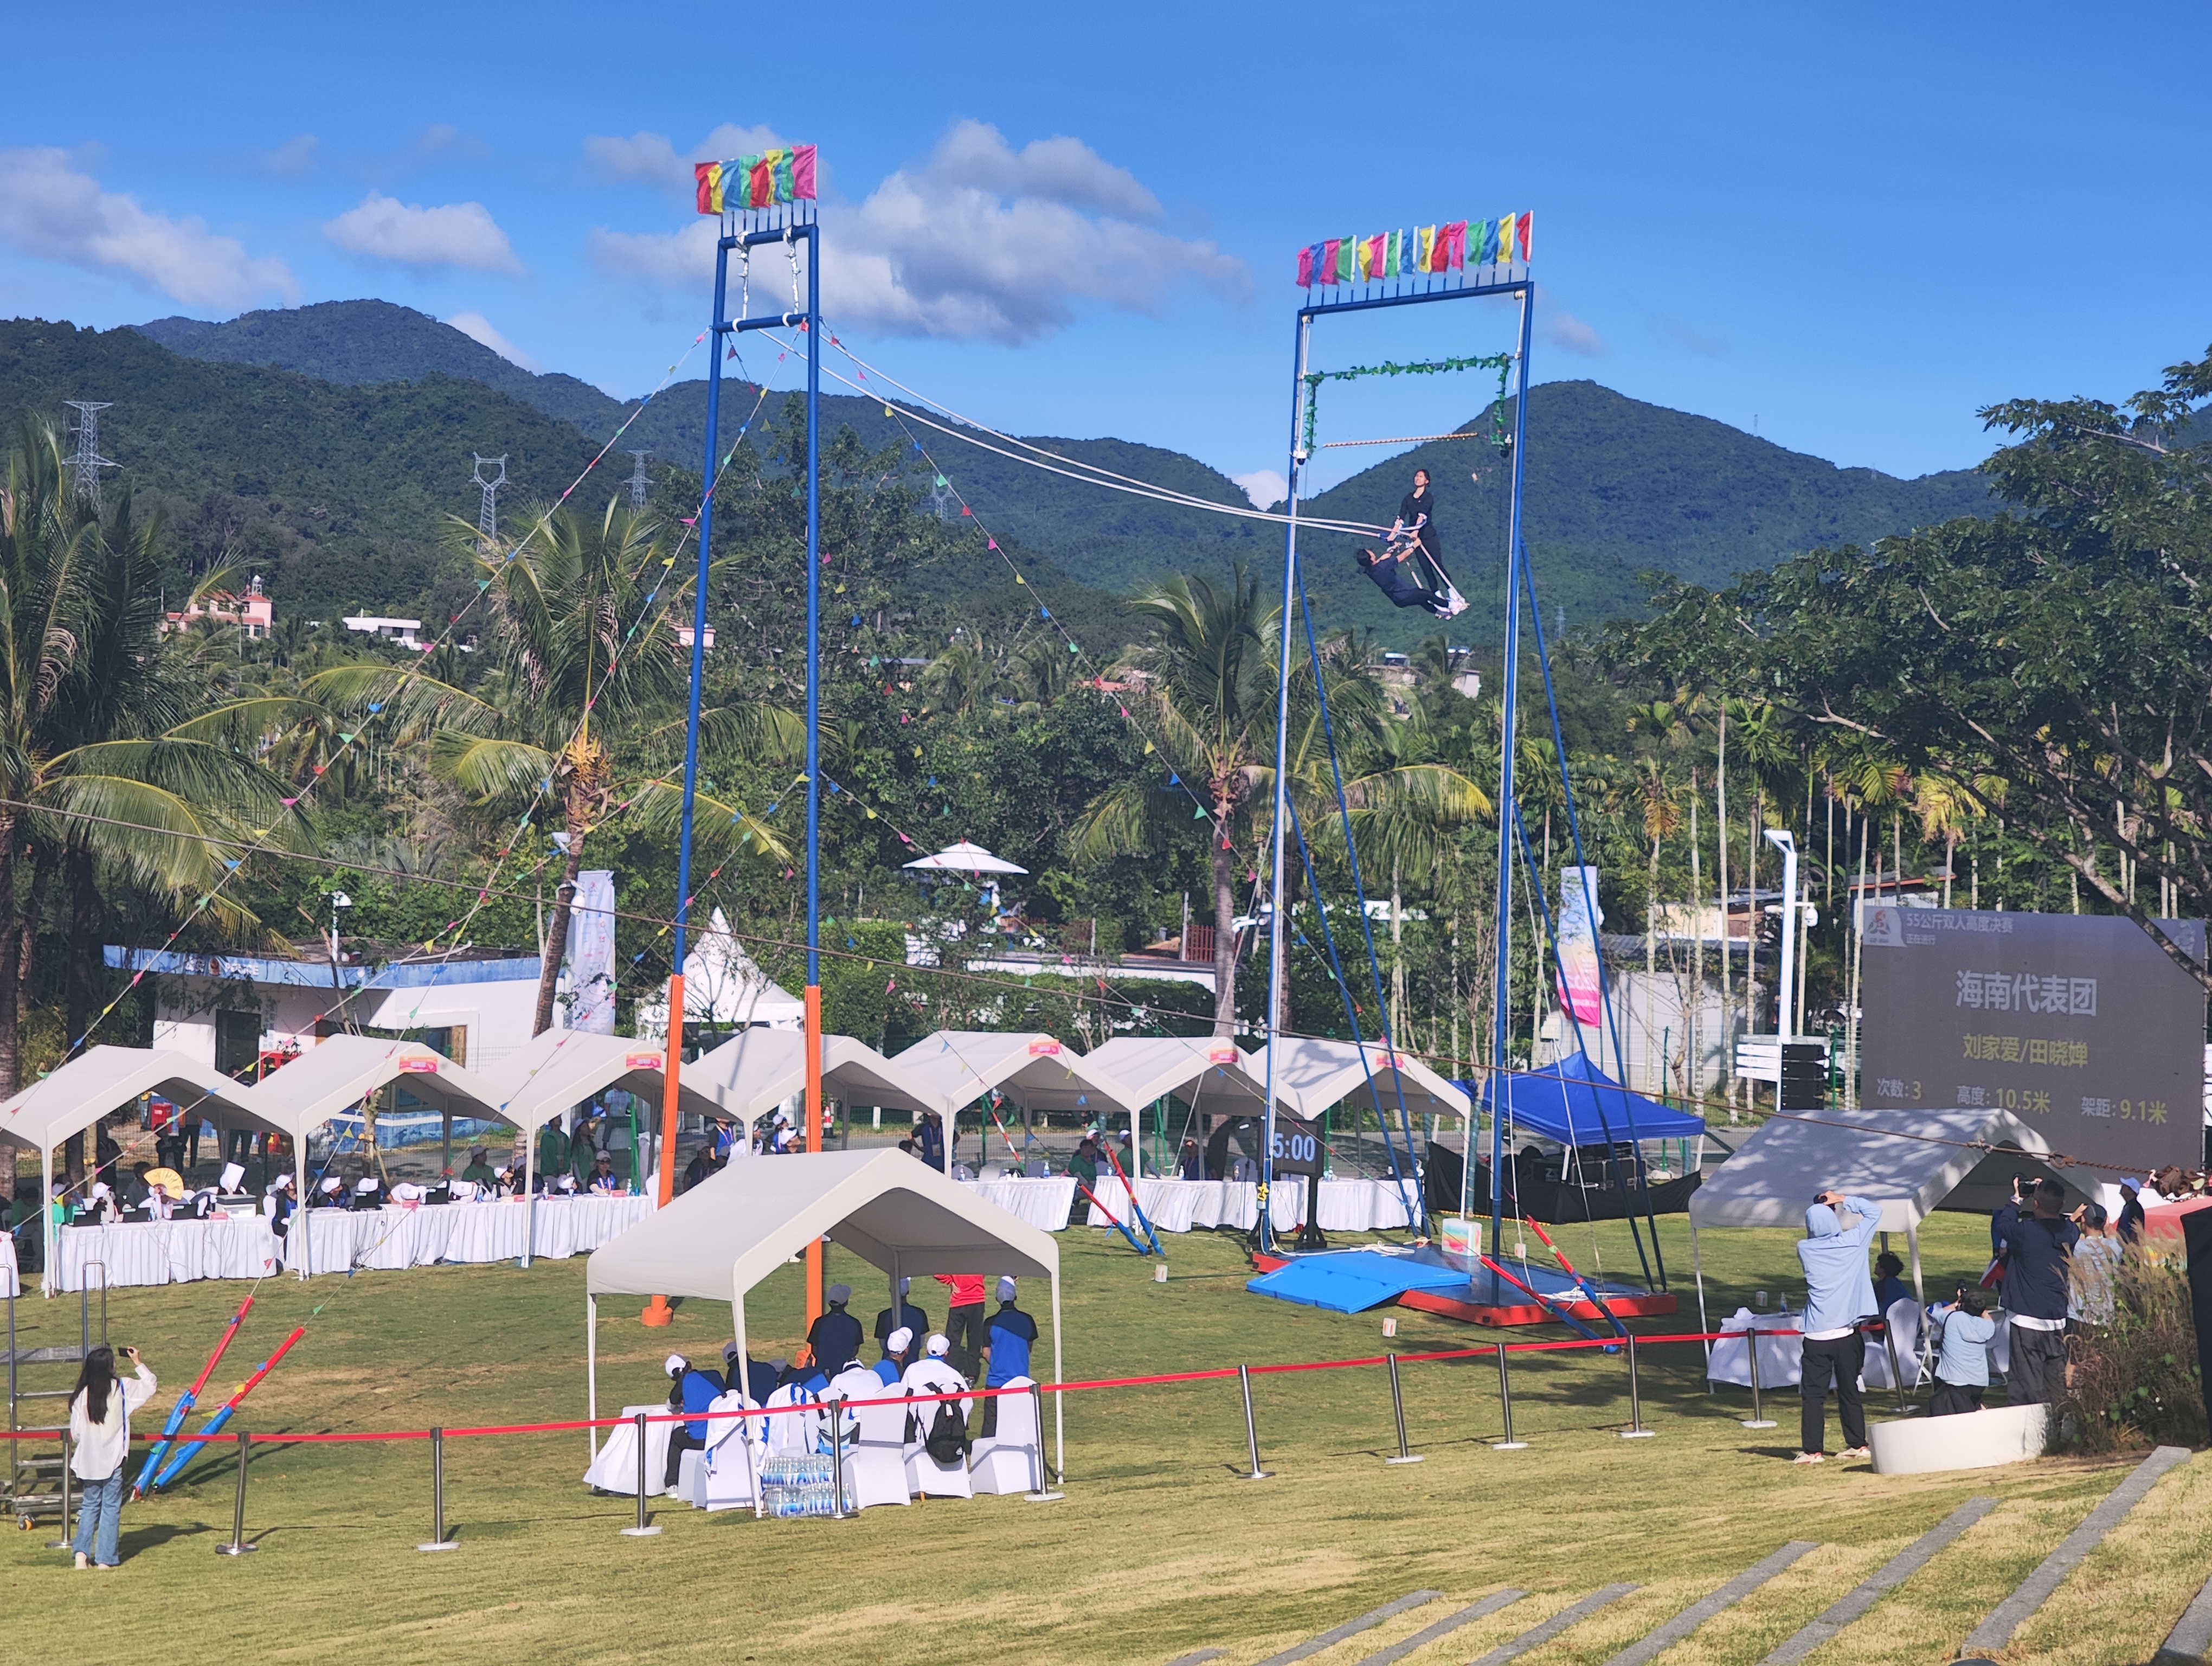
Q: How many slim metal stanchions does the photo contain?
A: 12